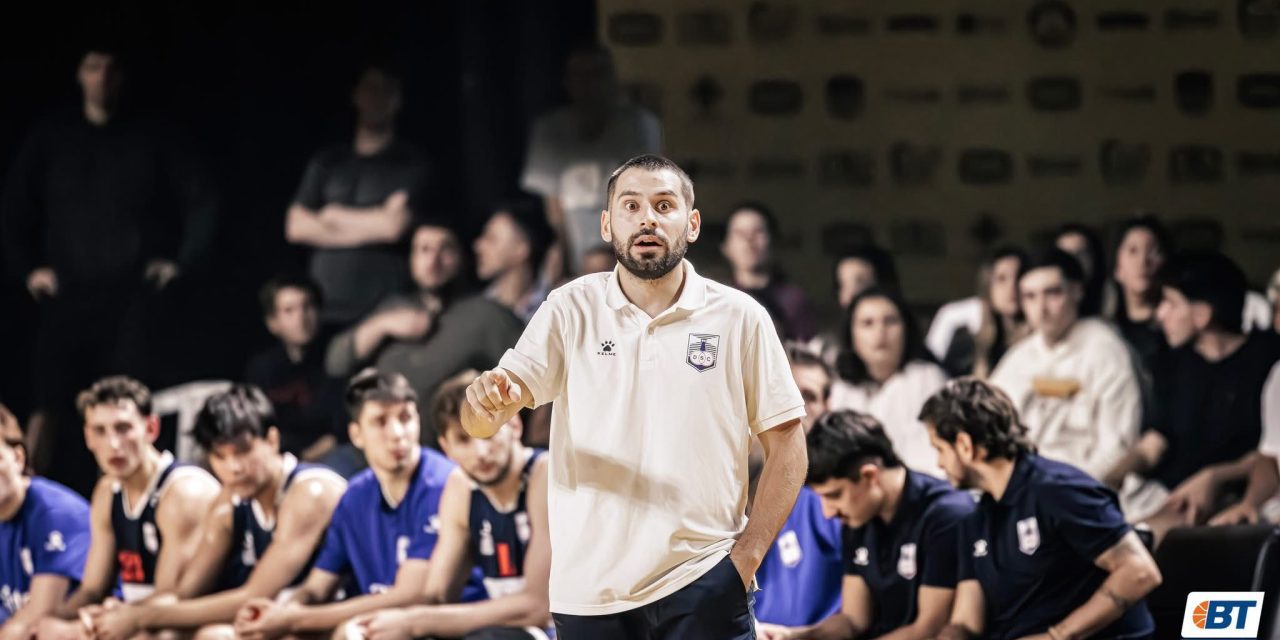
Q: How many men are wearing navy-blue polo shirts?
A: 2